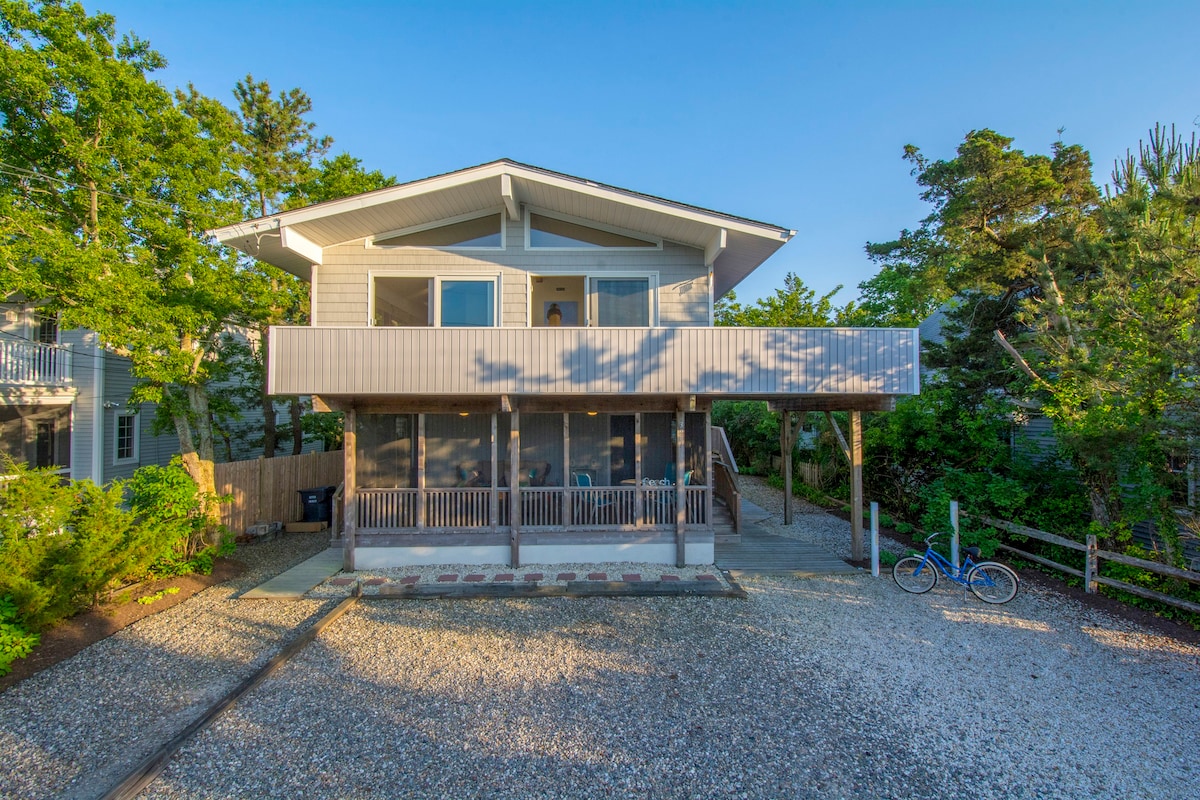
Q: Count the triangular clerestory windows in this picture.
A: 2